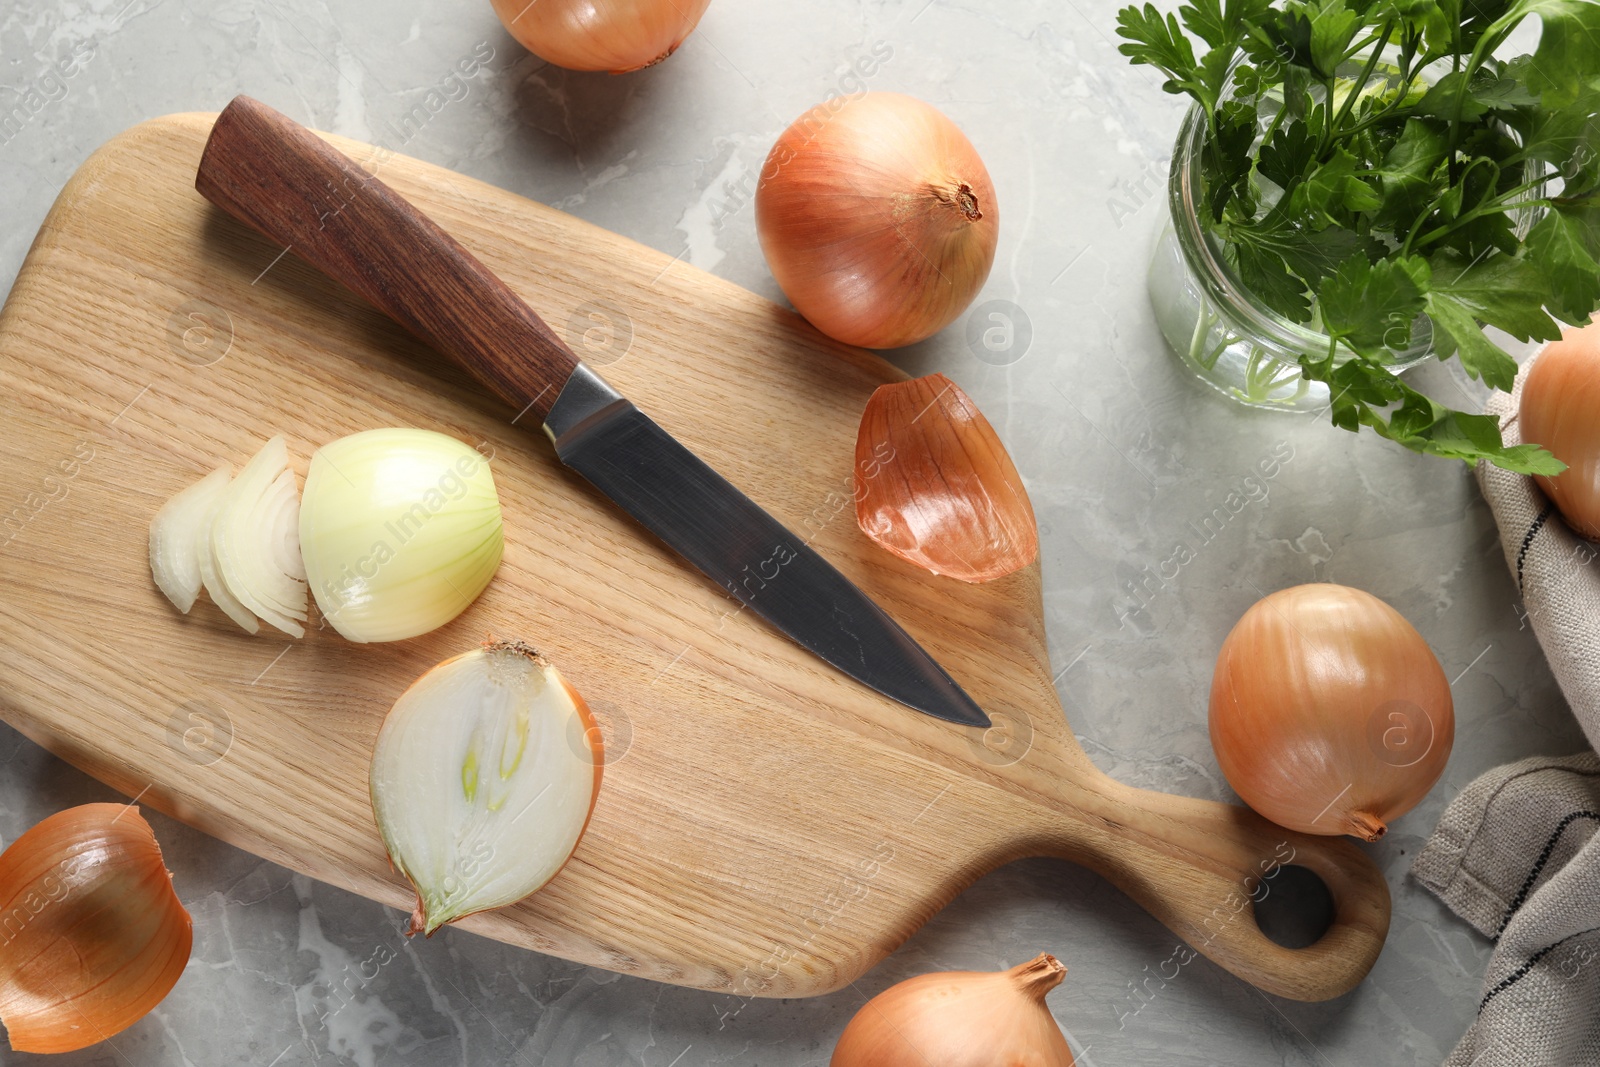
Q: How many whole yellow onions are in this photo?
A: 5